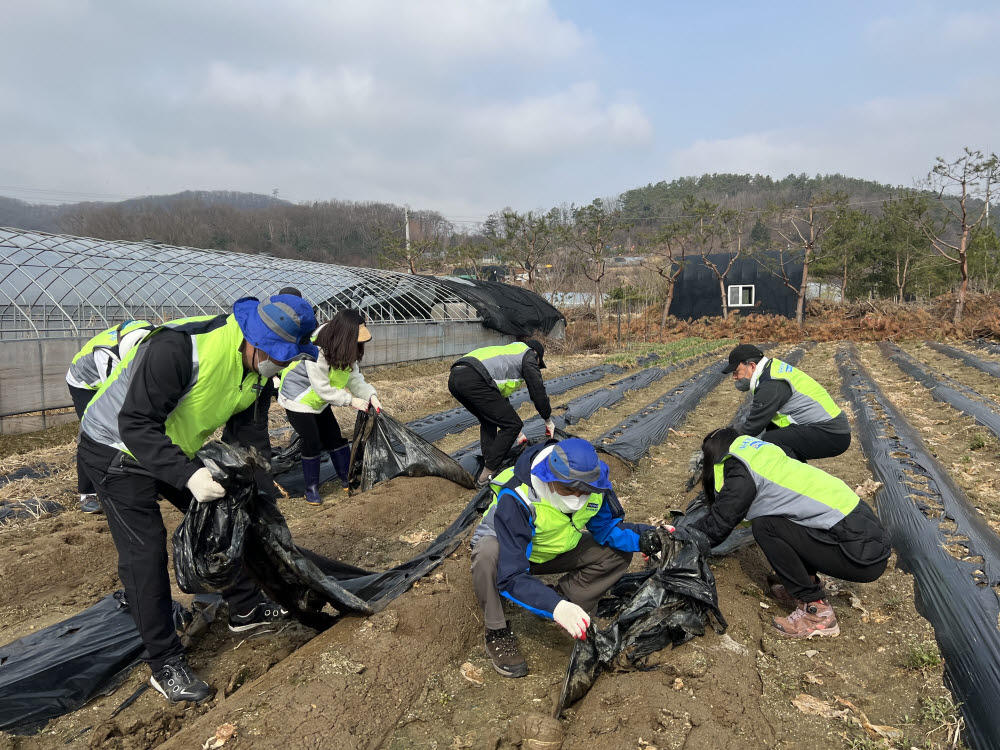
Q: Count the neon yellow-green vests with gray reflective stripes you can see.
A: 7